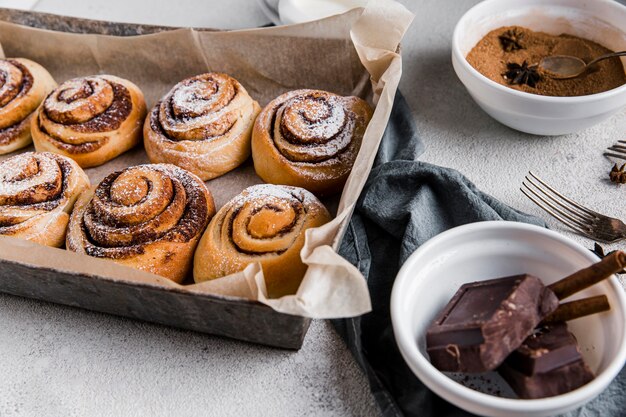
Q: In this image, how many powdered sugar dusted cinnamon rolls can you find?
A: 7